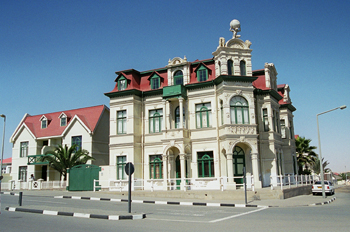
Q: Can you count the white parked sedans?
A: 1